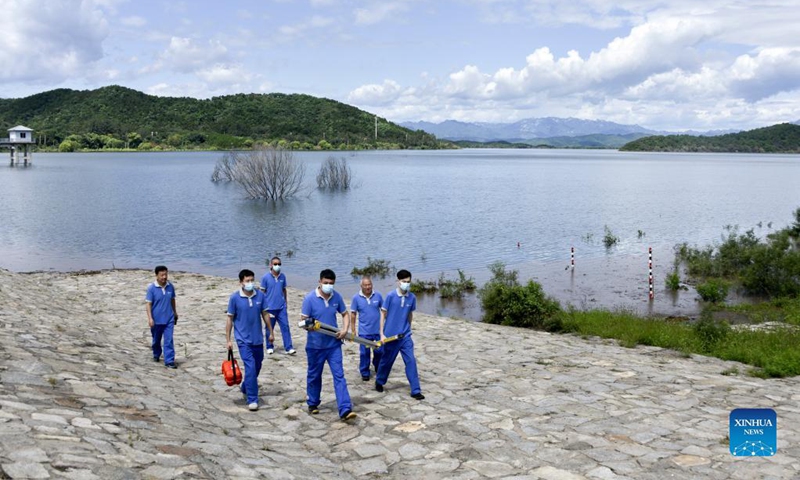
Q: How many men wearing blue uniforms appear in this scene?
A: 6